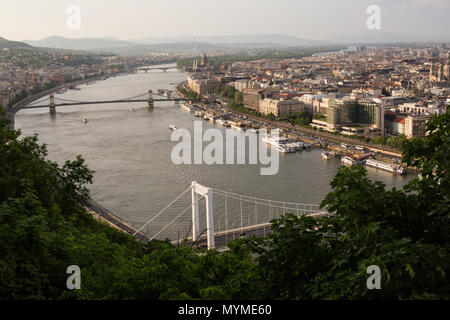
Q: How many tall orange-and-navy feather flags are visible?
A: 0